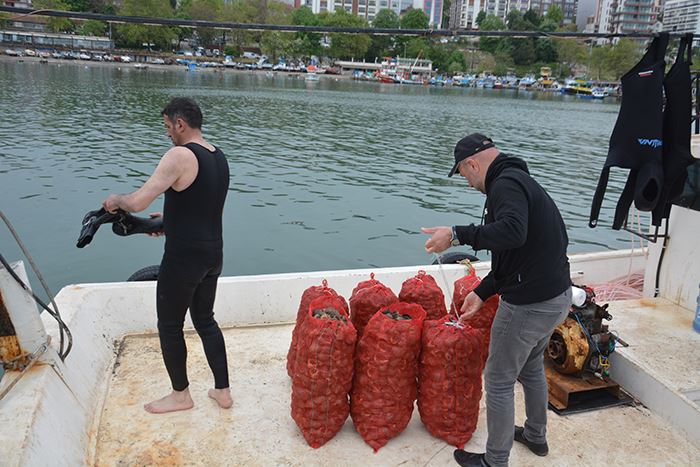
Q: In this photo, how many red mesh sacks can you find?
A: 7